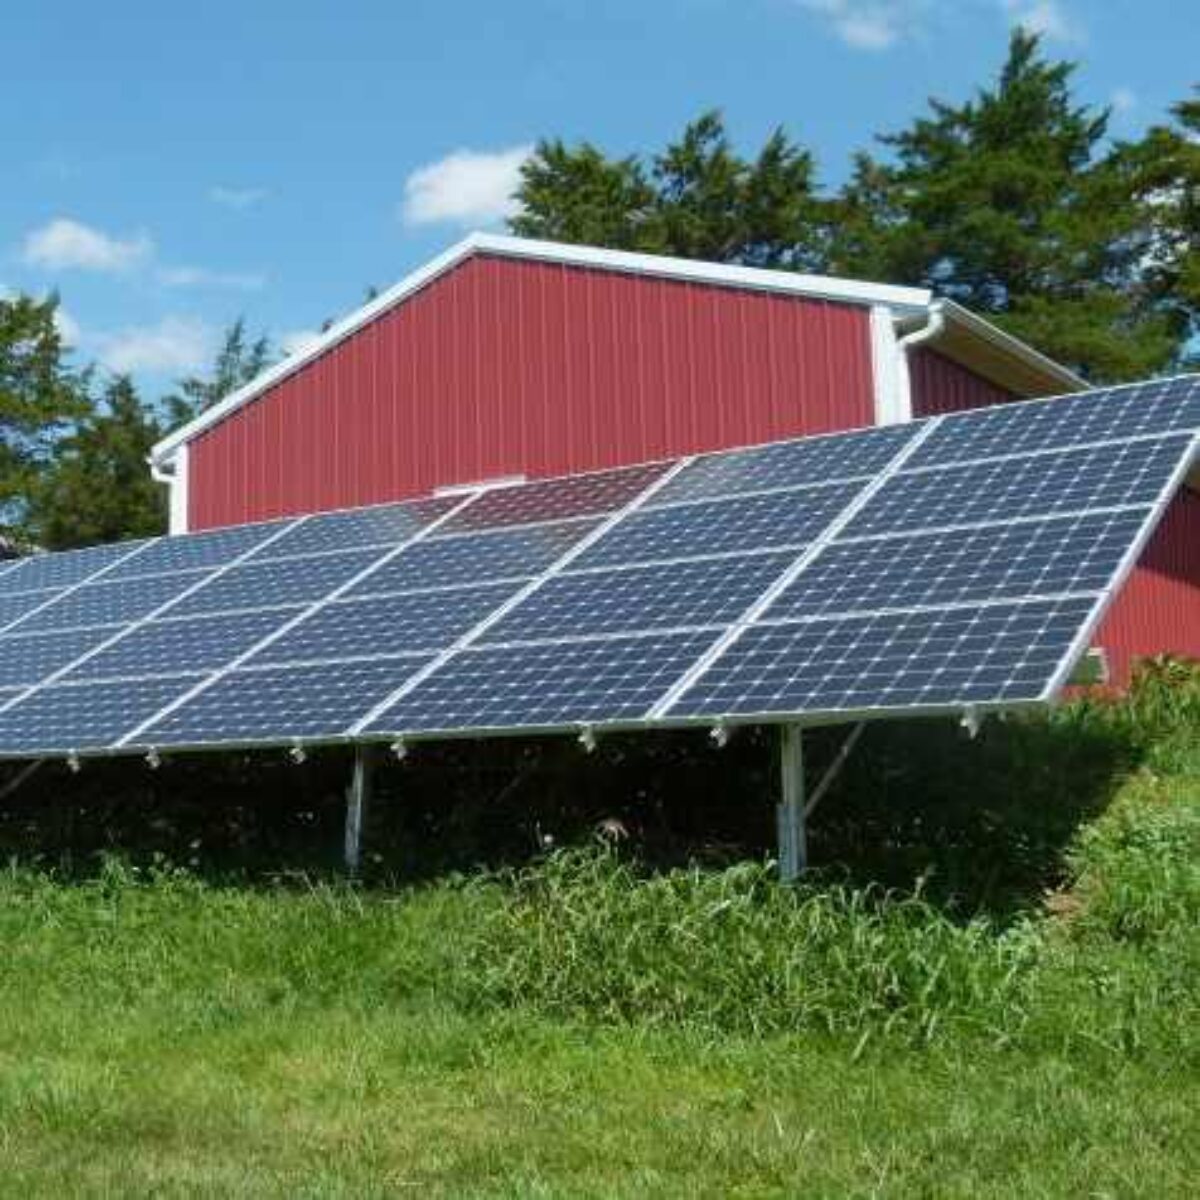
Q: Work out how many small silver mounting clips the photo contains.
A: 7